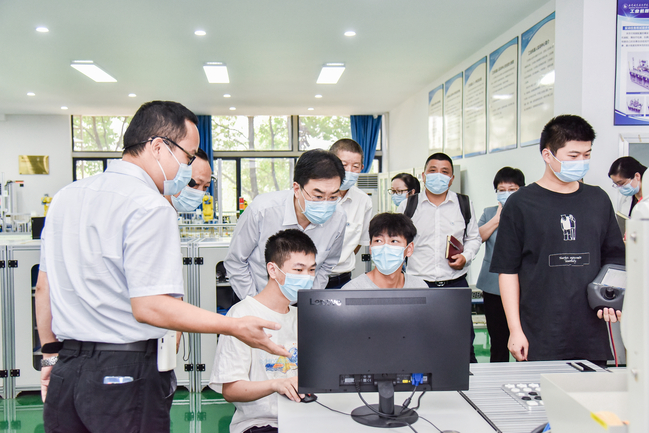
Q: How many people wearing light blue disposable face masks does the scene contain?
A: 11